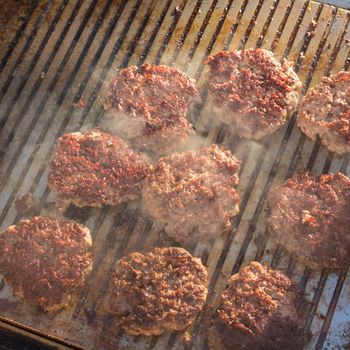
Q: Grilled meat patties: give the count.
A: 9